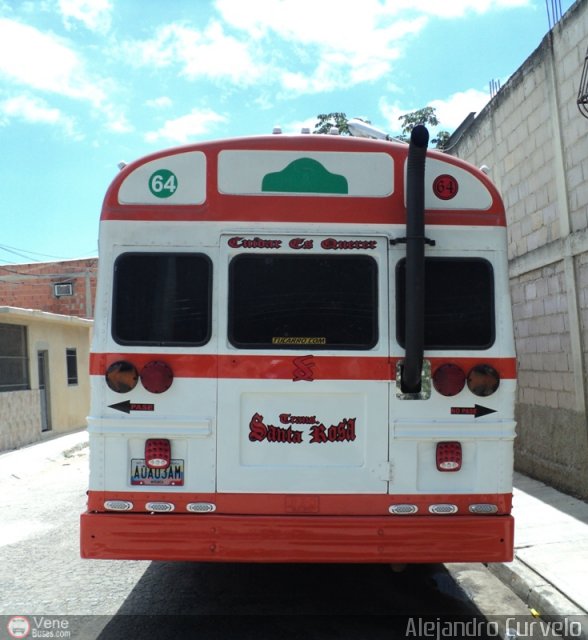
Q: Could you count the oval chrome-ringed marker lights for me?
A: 6